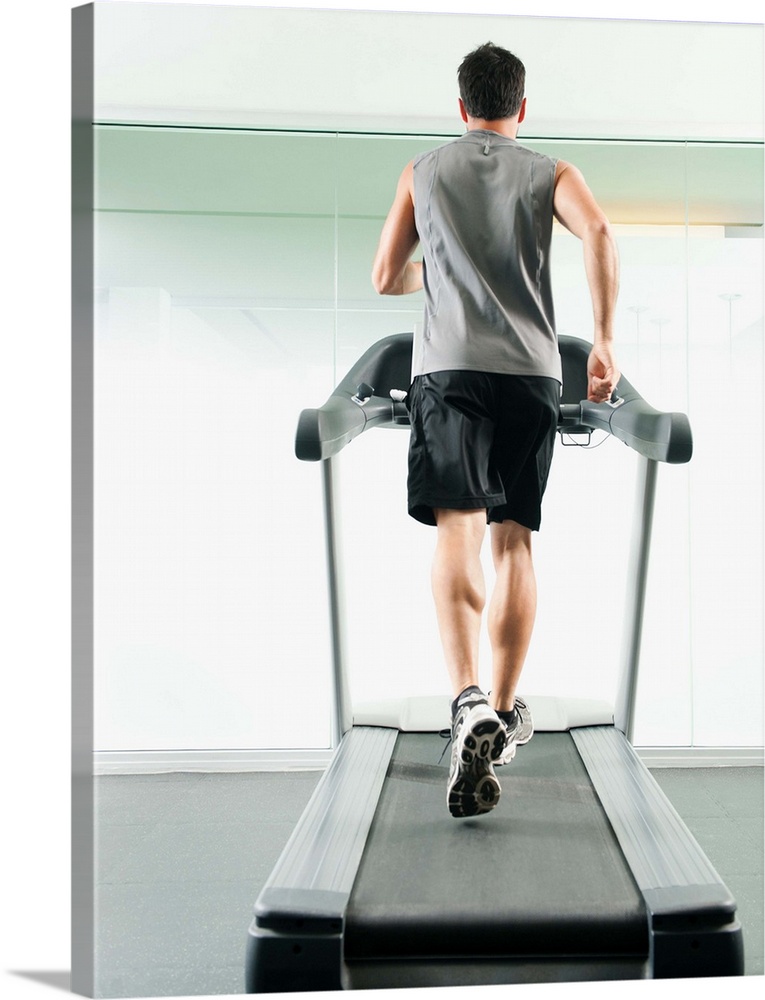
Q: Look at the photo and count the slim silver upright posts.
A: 2